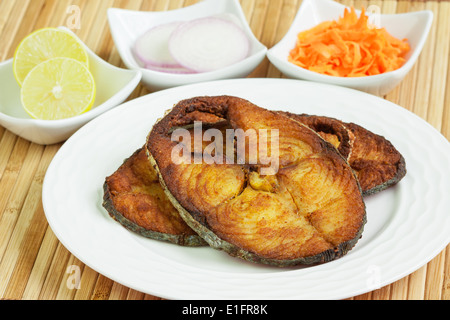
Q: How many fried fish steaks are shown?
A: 3